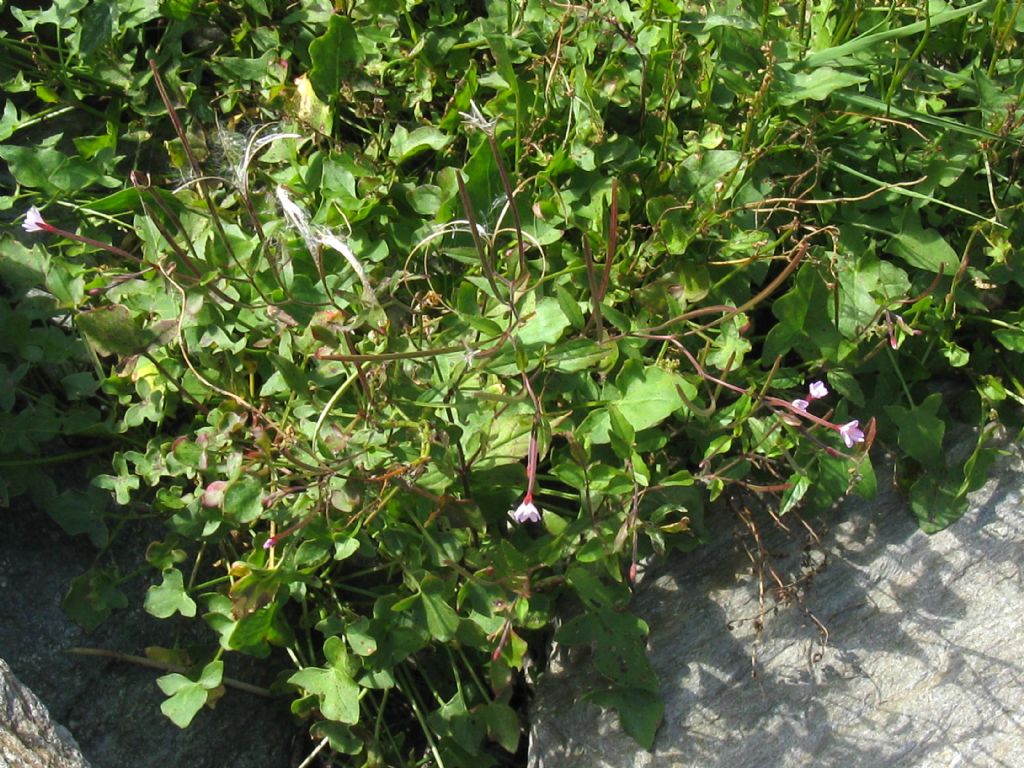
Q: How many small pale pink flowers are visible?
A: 5